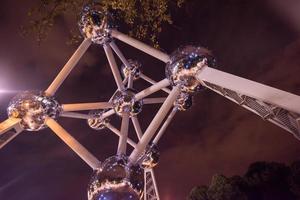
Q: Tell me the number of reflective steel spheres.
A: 9